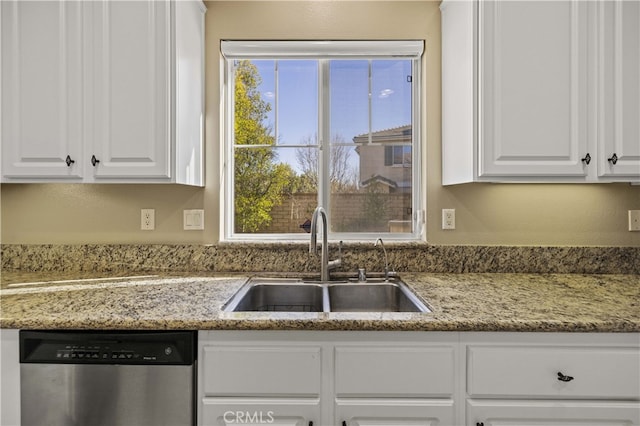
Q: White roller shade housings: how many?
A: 1